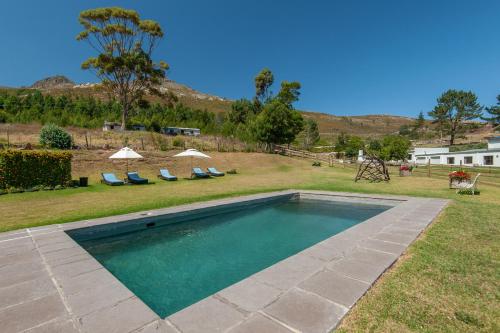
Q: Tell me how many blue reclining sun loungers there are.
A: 5